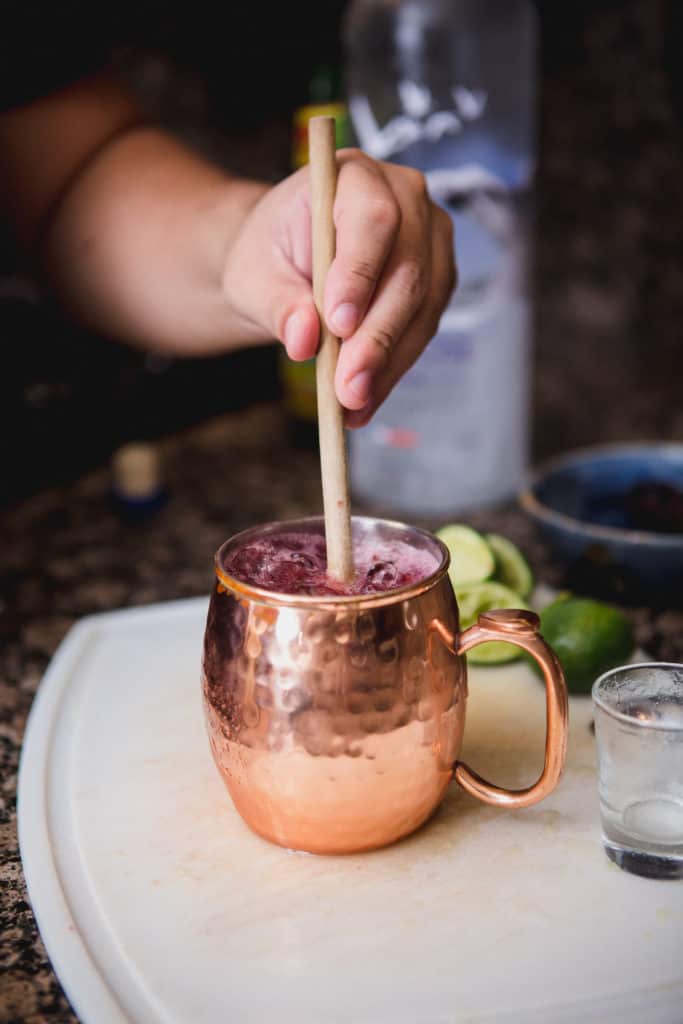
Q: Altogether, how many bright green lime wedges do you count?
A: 3